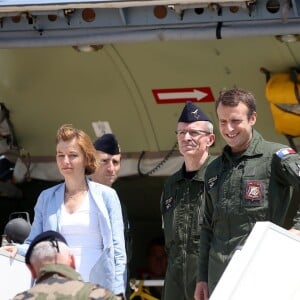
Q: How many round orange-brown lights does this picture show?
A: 5